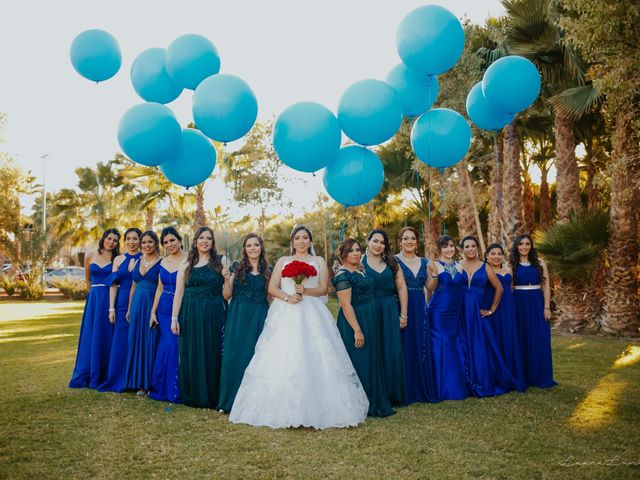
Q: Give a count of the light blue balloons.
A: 14